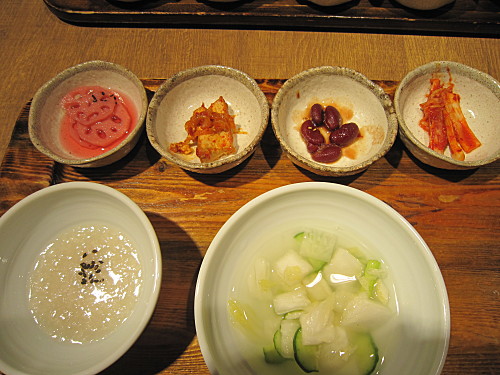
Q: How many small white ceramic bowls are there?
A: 4